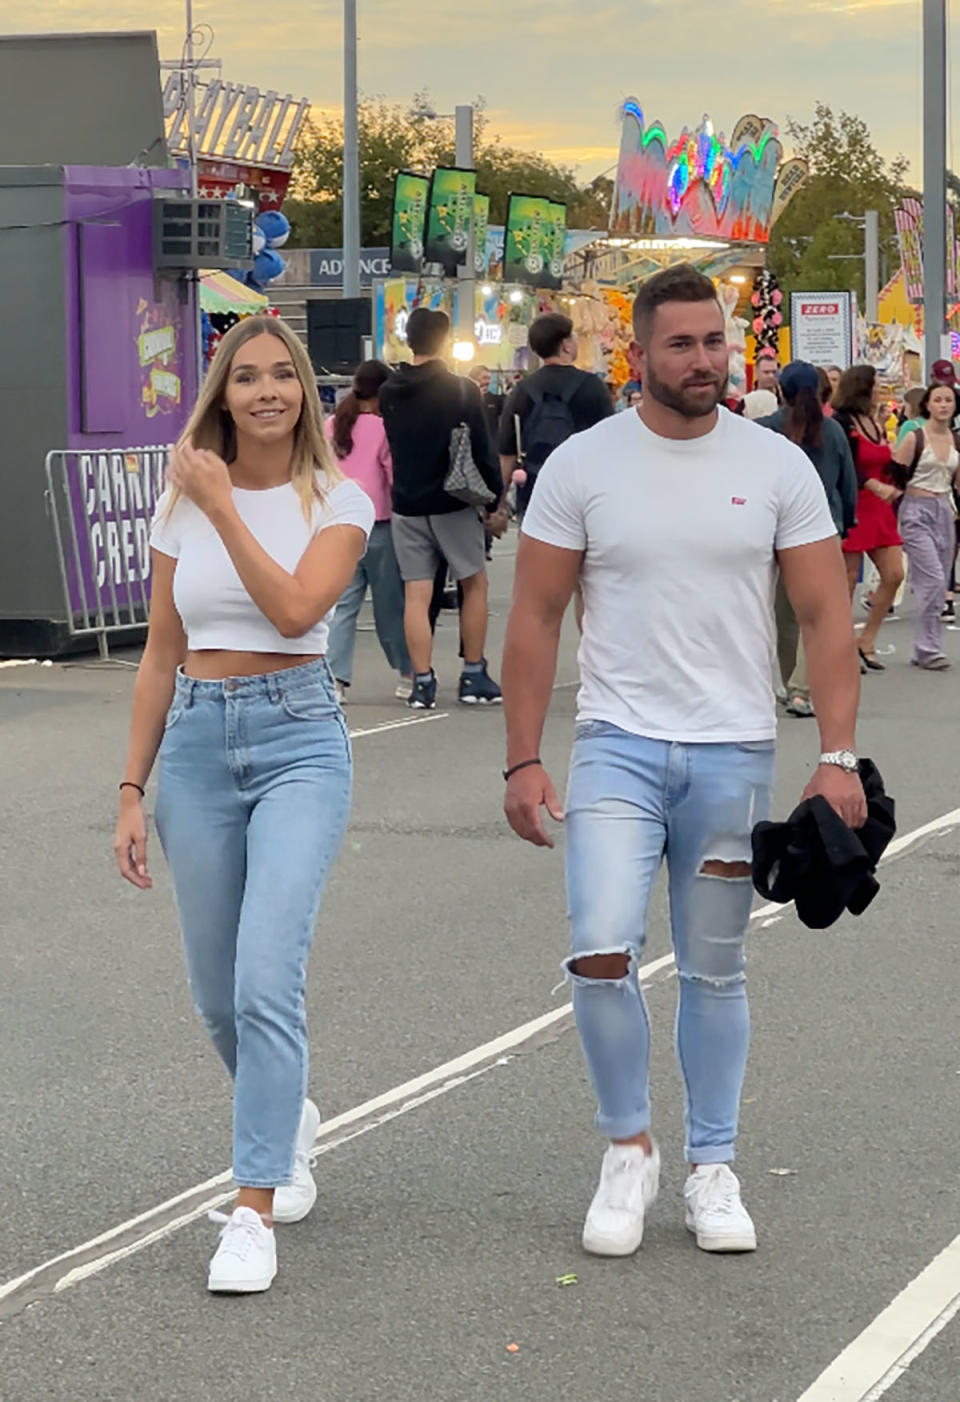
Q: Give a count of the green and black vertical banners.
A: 5